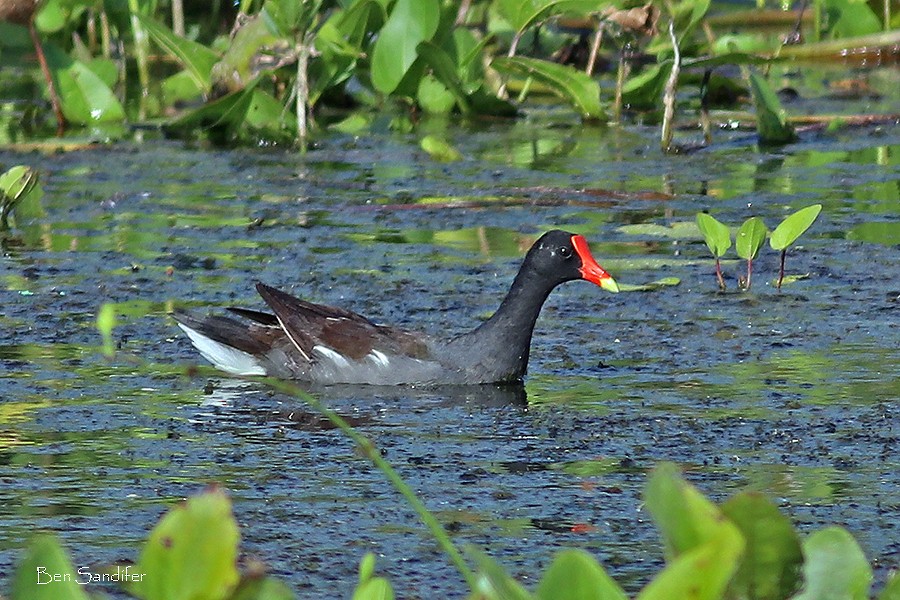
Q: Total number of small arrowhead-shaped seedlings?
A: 3